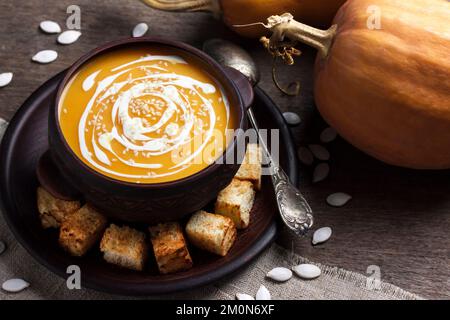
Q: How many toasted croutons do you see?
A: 7